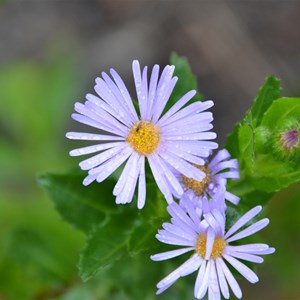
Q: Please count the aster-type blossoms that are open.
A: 3